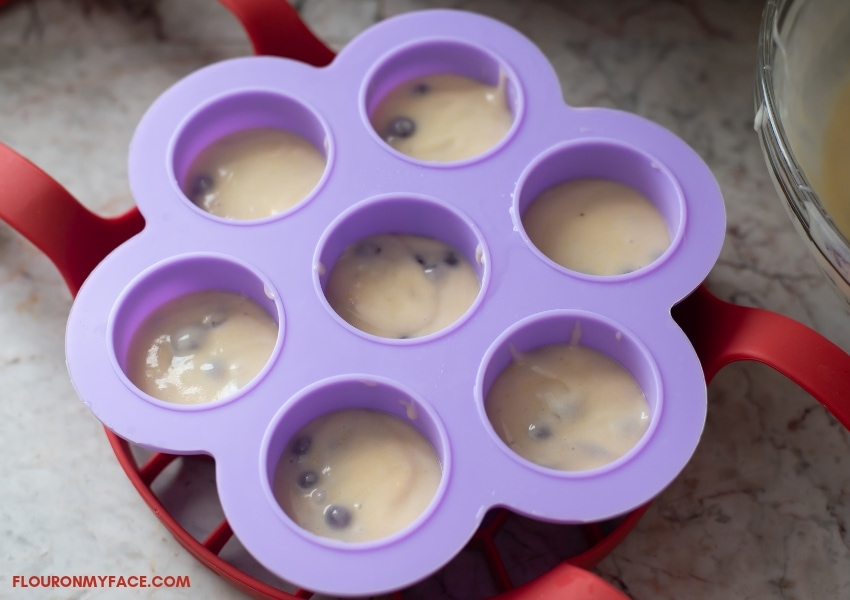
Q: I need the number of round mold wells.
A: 7